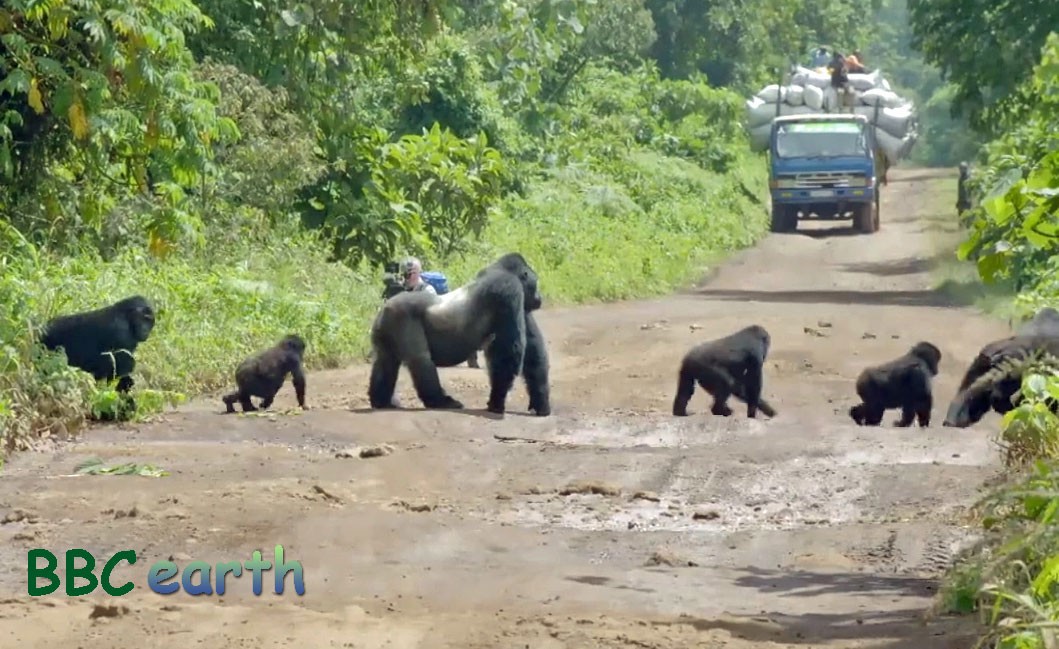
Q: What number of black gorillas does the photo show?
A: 6